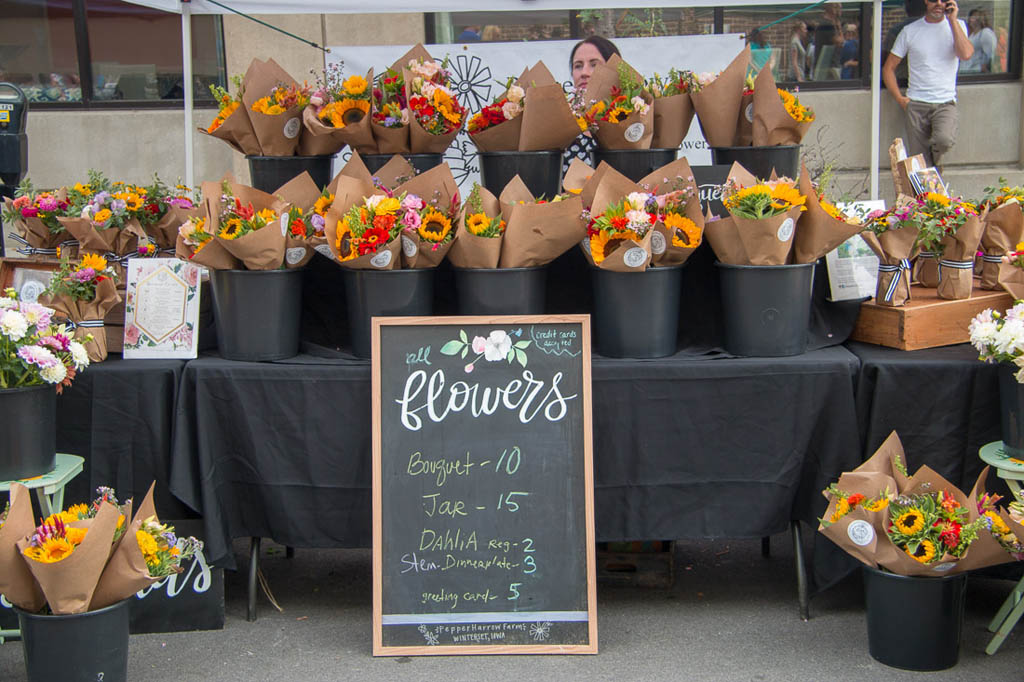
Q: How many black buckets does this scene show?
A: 14